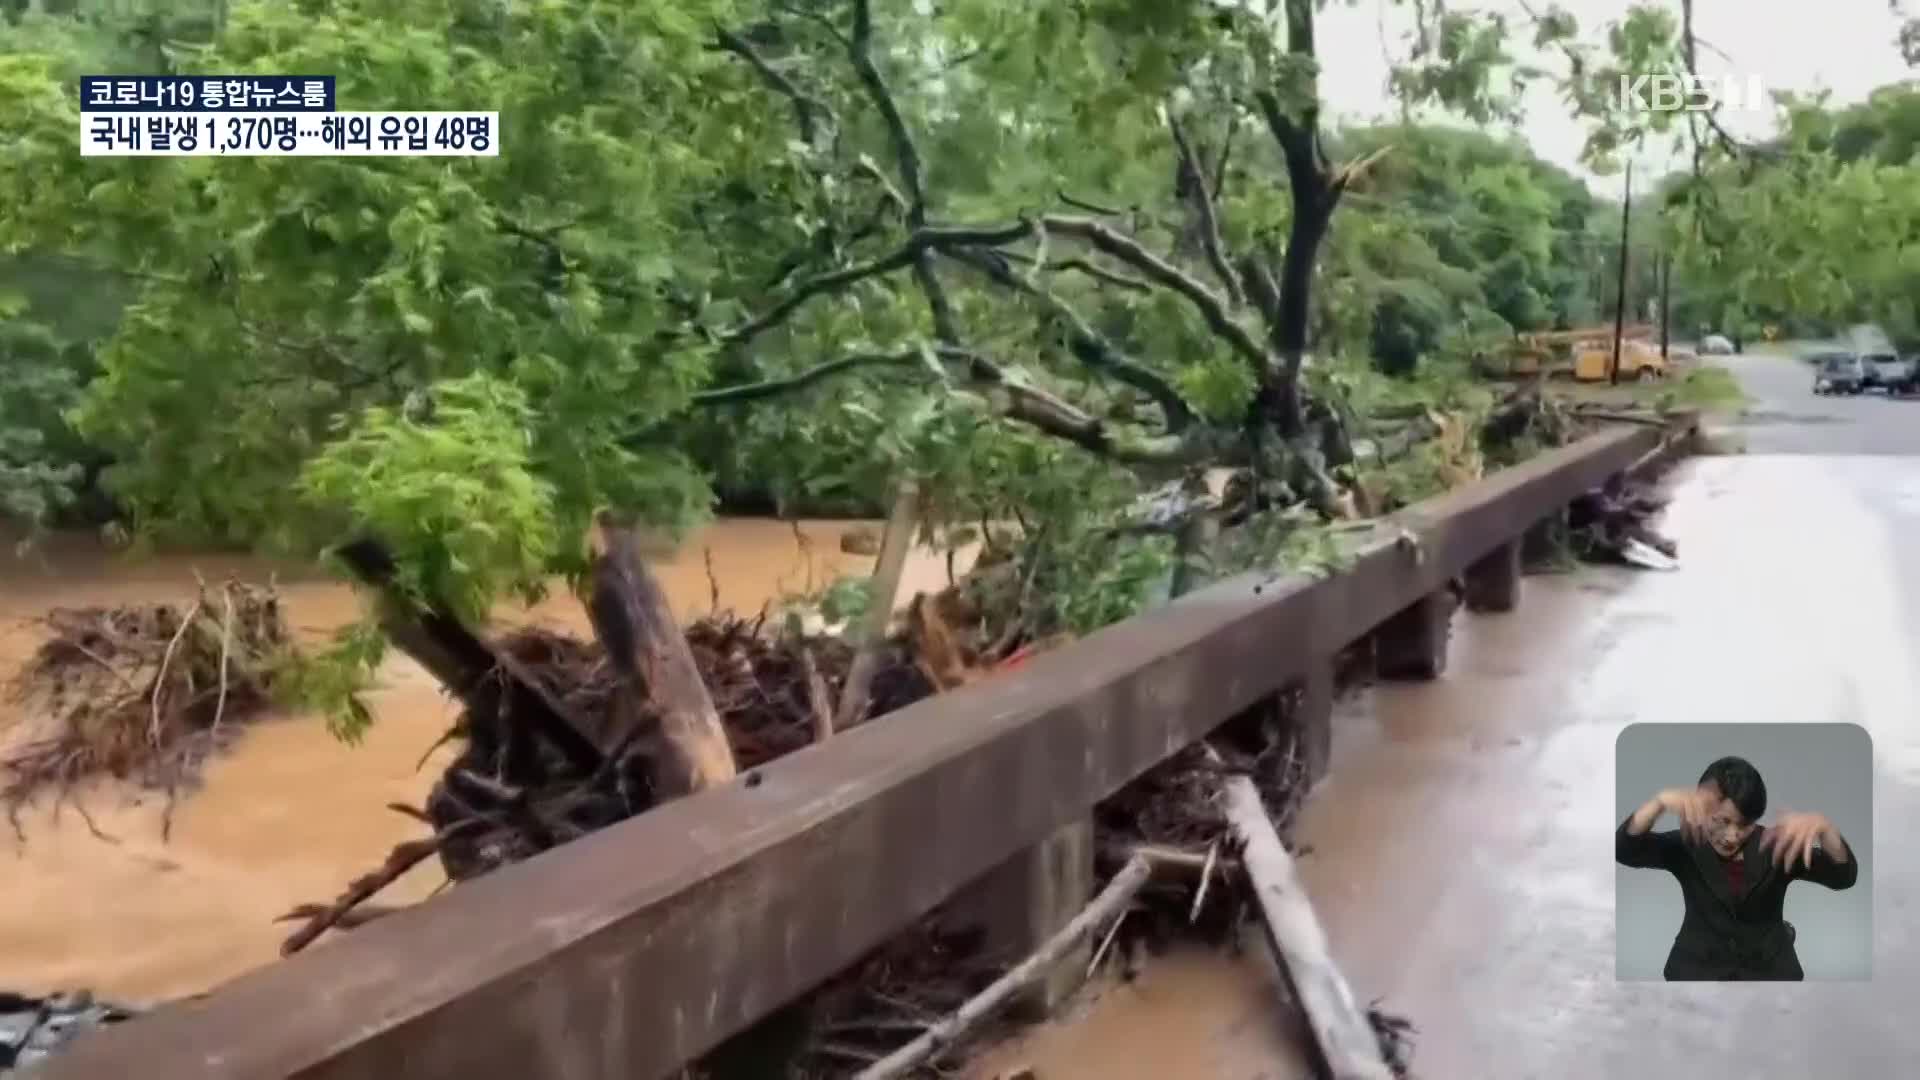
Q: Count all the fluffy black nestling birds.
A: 0